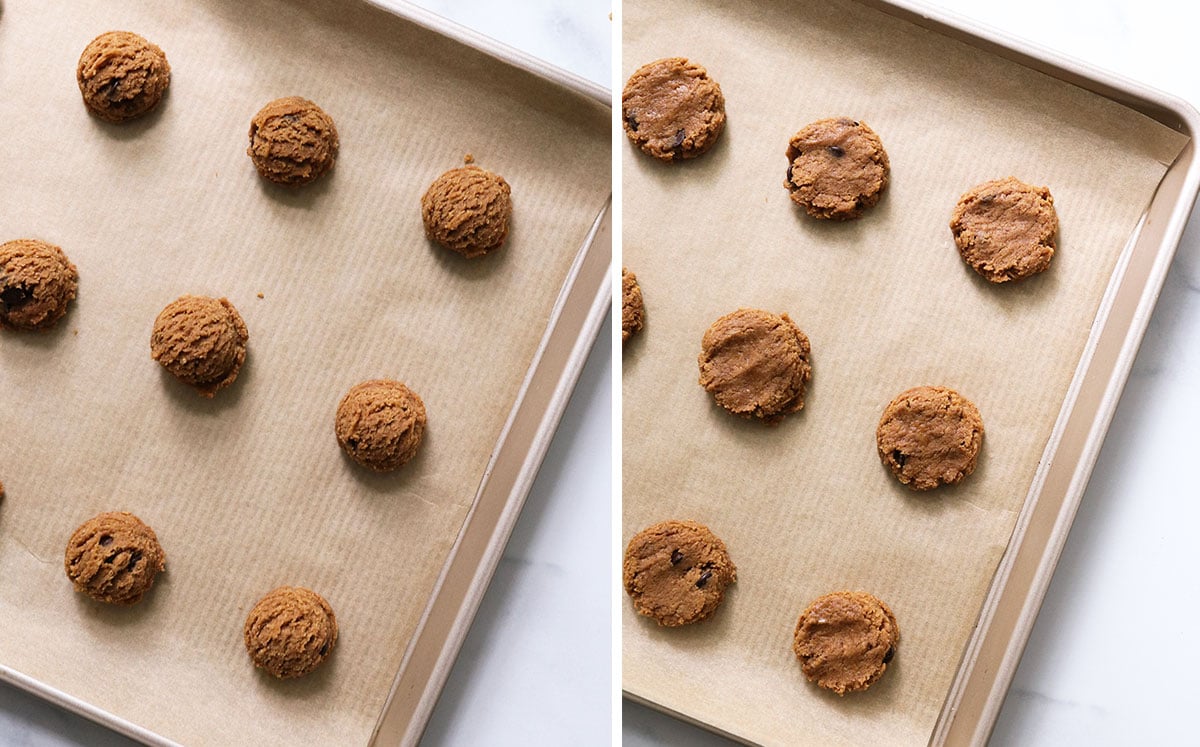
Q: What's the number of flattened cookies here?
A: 8